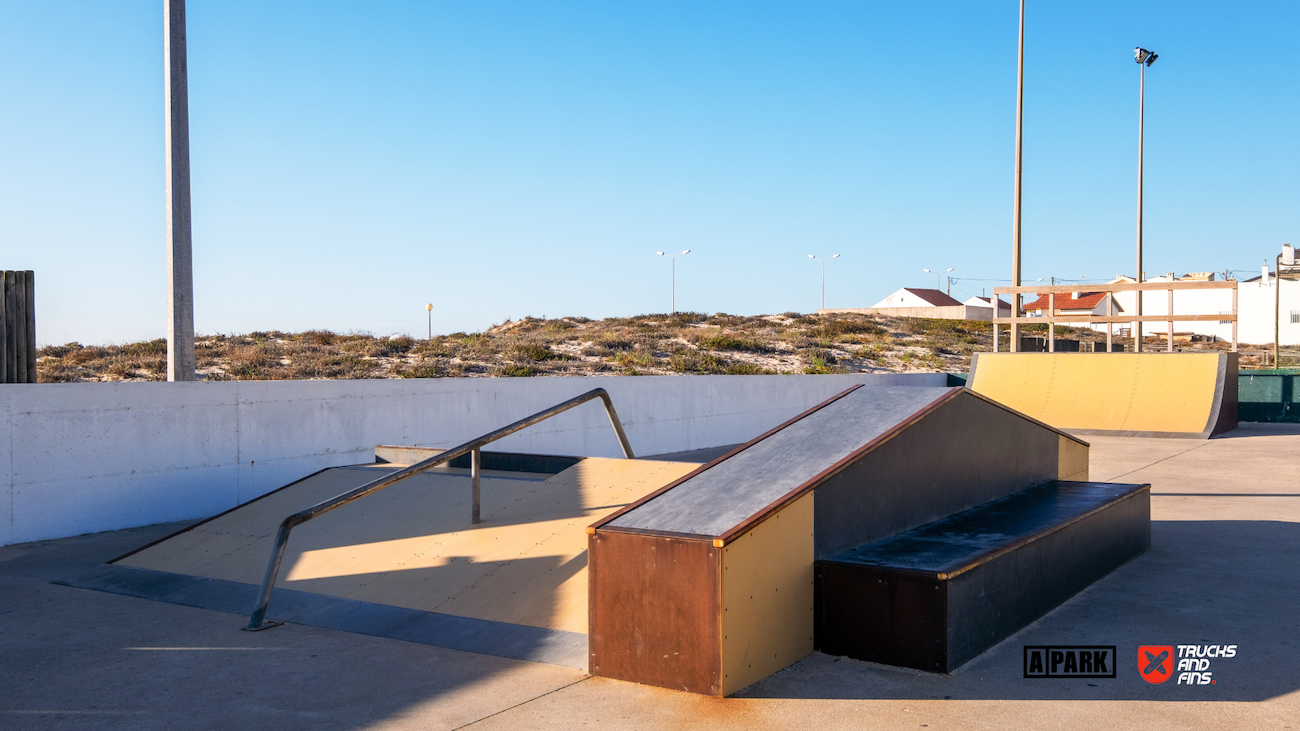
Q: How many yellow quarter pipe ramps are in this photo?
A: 1